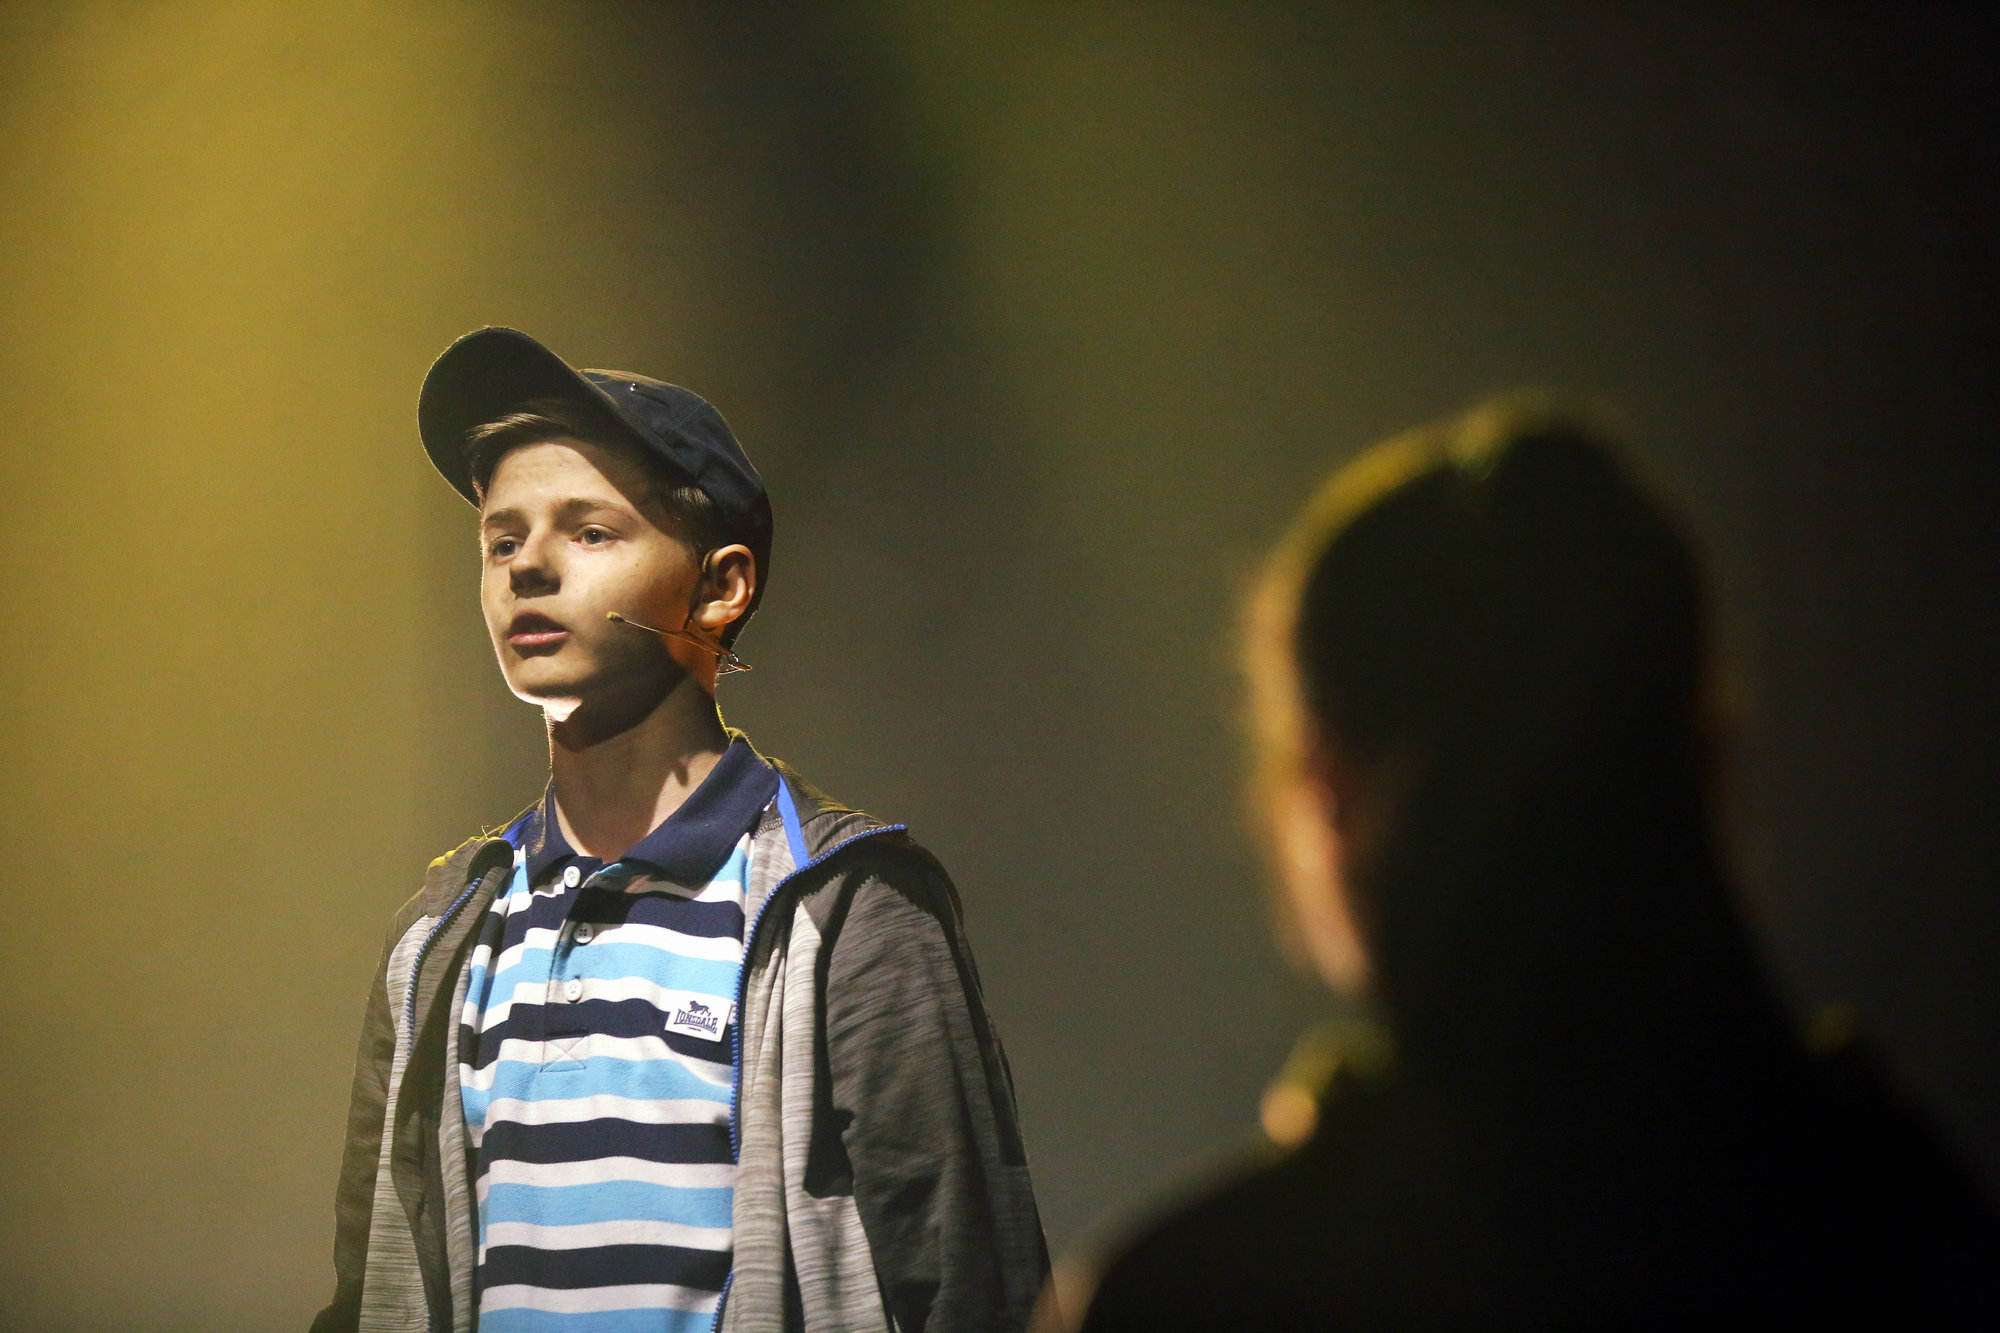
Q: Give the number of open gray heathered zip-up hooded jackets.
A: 1